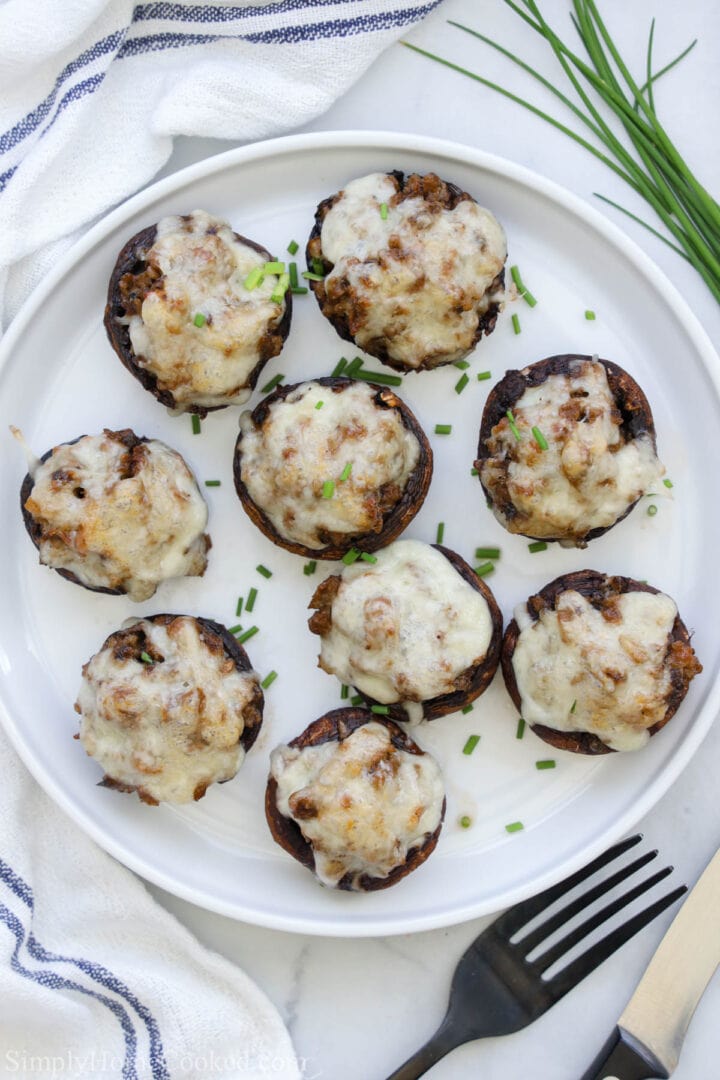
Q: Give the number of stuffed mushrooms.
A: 9